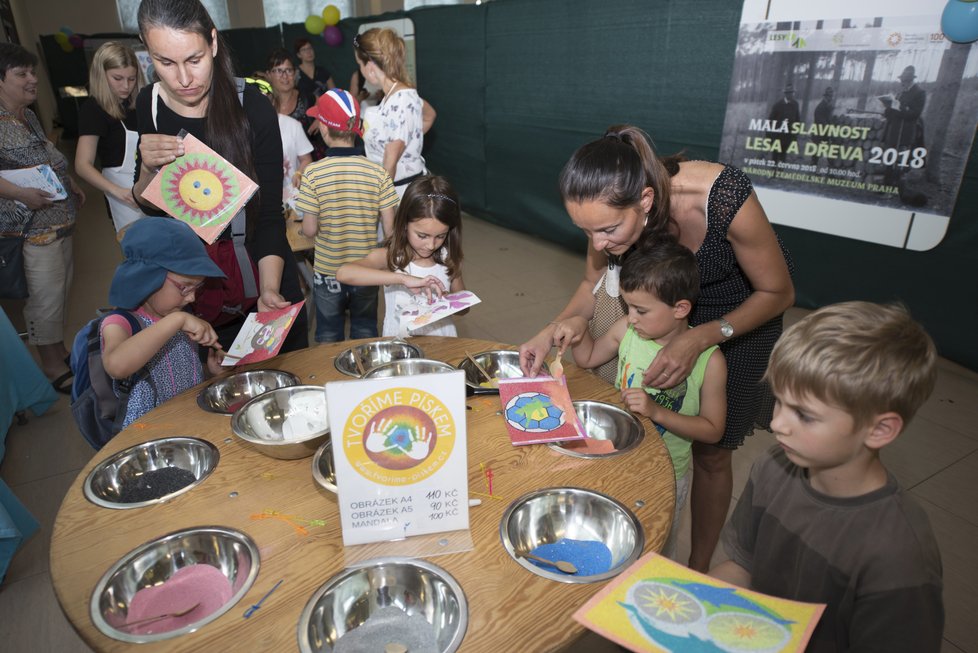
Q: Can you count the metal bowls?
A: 11